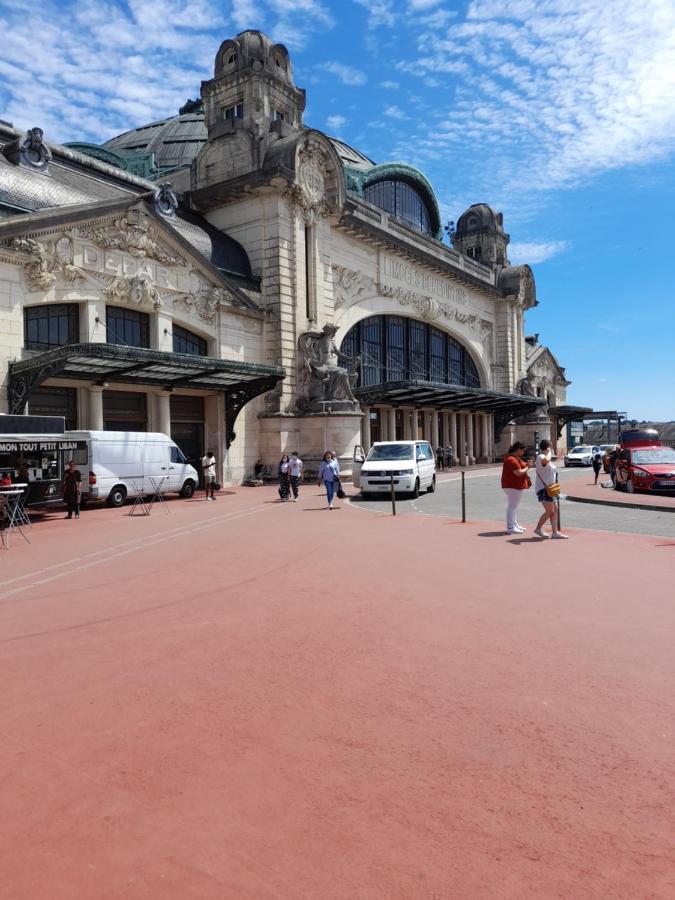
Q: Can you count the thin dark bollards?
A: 3